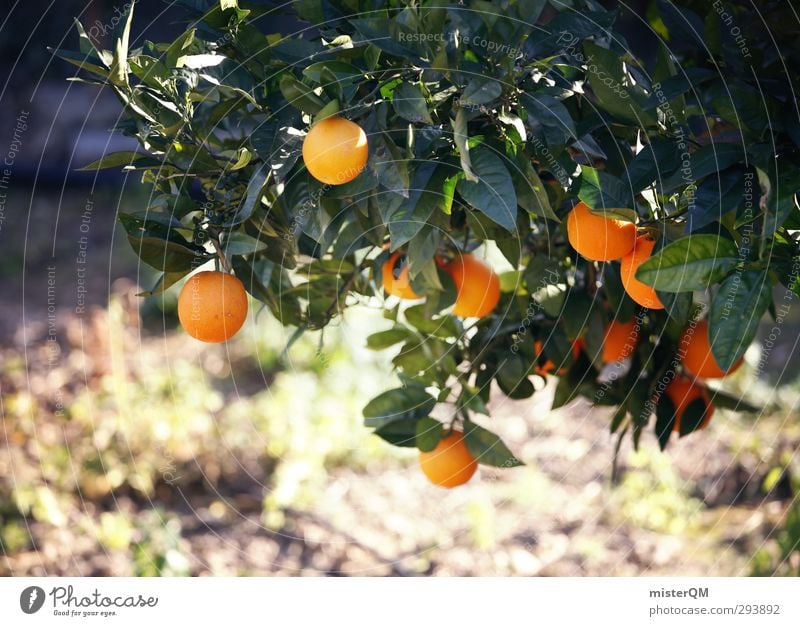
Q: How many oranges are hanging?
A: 11